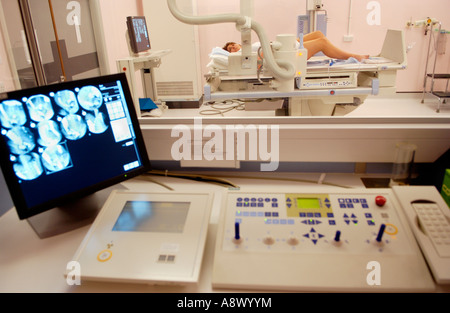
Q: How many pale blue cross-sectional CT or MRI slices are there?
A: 10